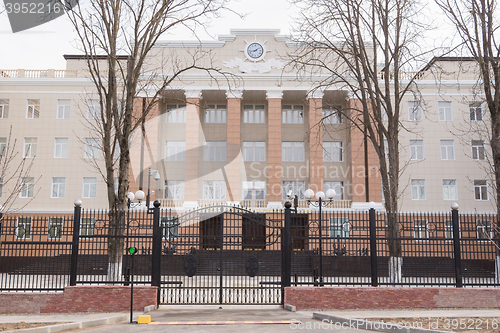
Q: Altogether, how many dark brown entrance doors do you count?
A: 3